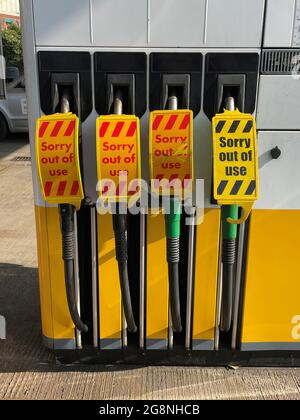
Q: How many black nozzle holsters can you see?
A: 4